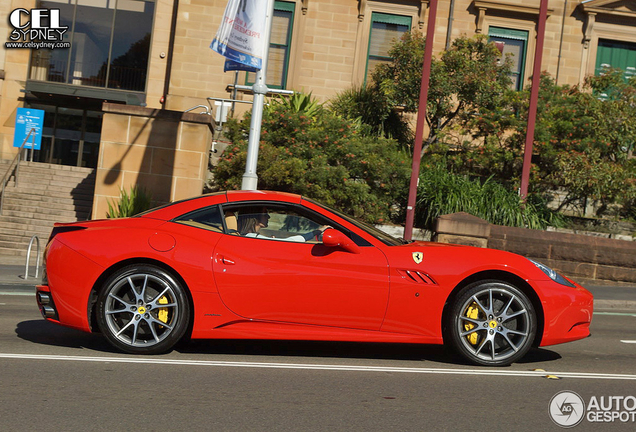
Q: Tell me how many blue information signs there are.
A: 1